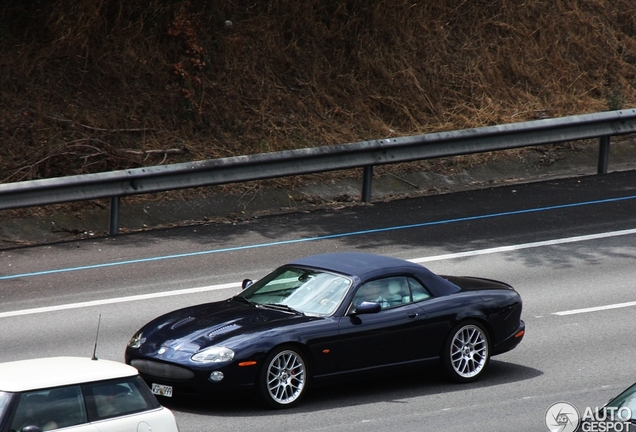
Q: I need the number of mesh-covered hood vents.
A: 2